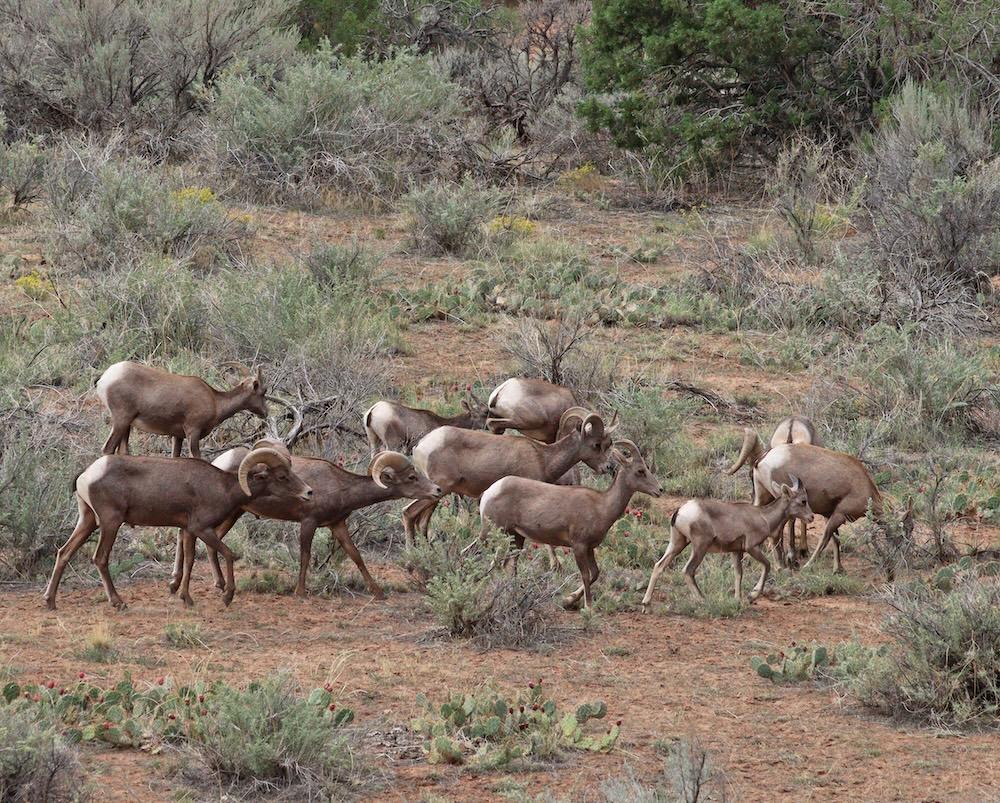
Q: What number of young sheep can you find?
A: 1